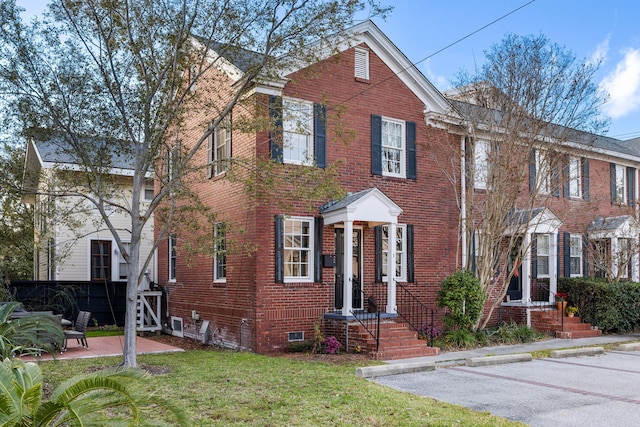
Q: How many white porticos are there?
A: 3